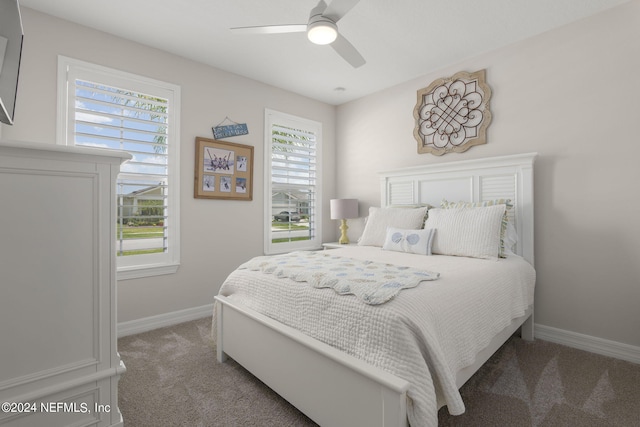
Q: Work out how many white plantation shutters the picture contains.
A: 2